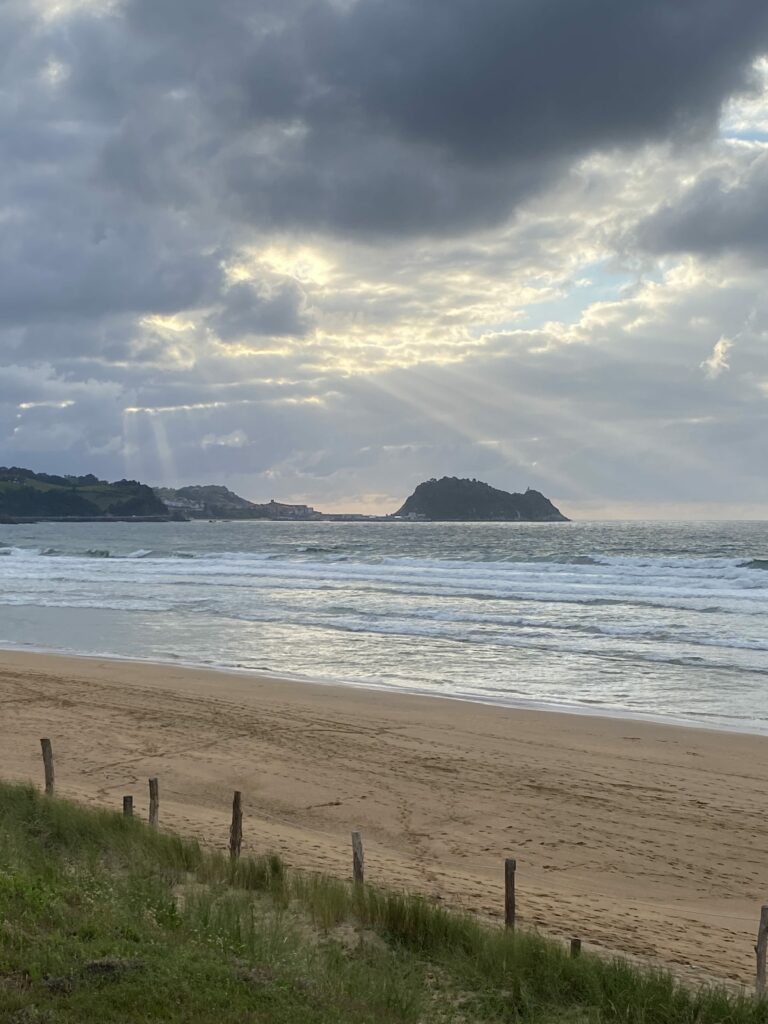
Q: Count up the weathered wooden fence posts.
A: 8